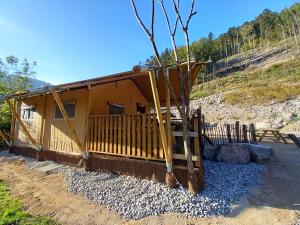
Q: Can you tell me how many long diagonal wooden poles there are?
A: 3